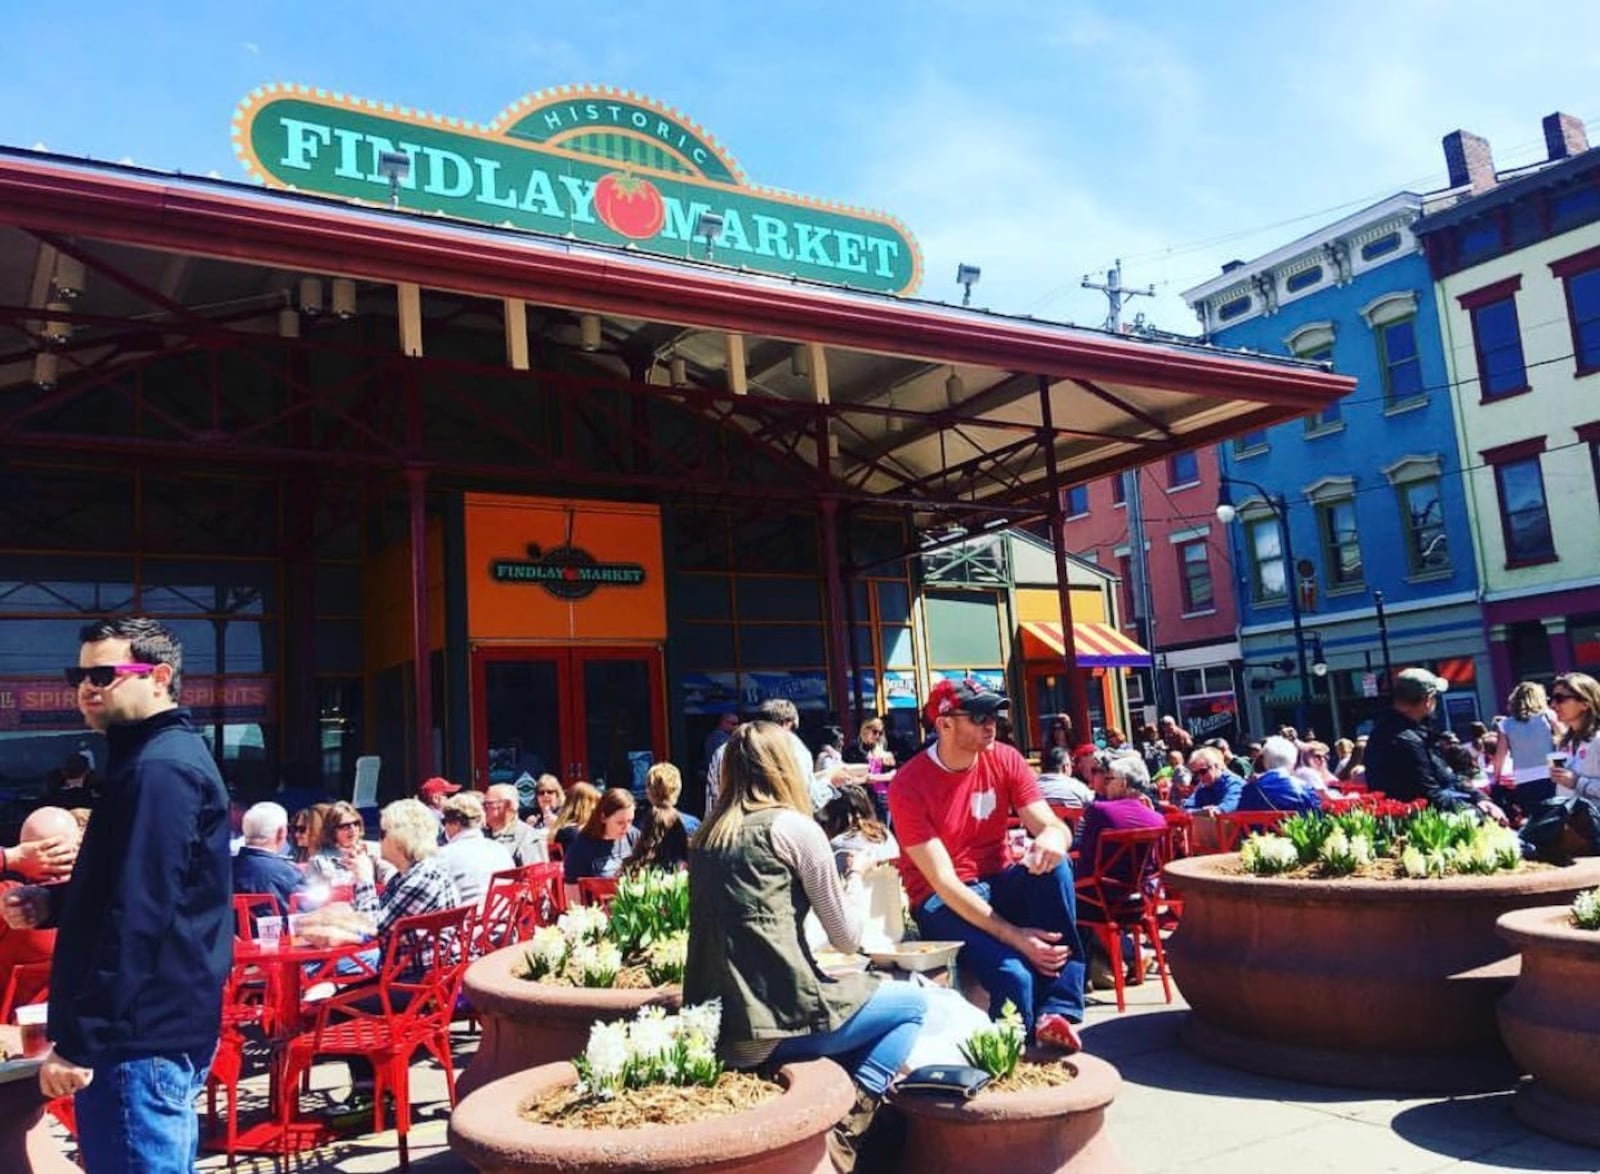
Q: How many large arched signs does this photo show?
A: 1